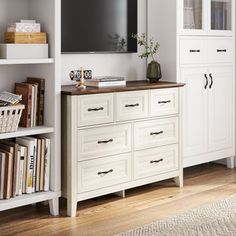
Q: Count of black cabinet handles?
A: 11